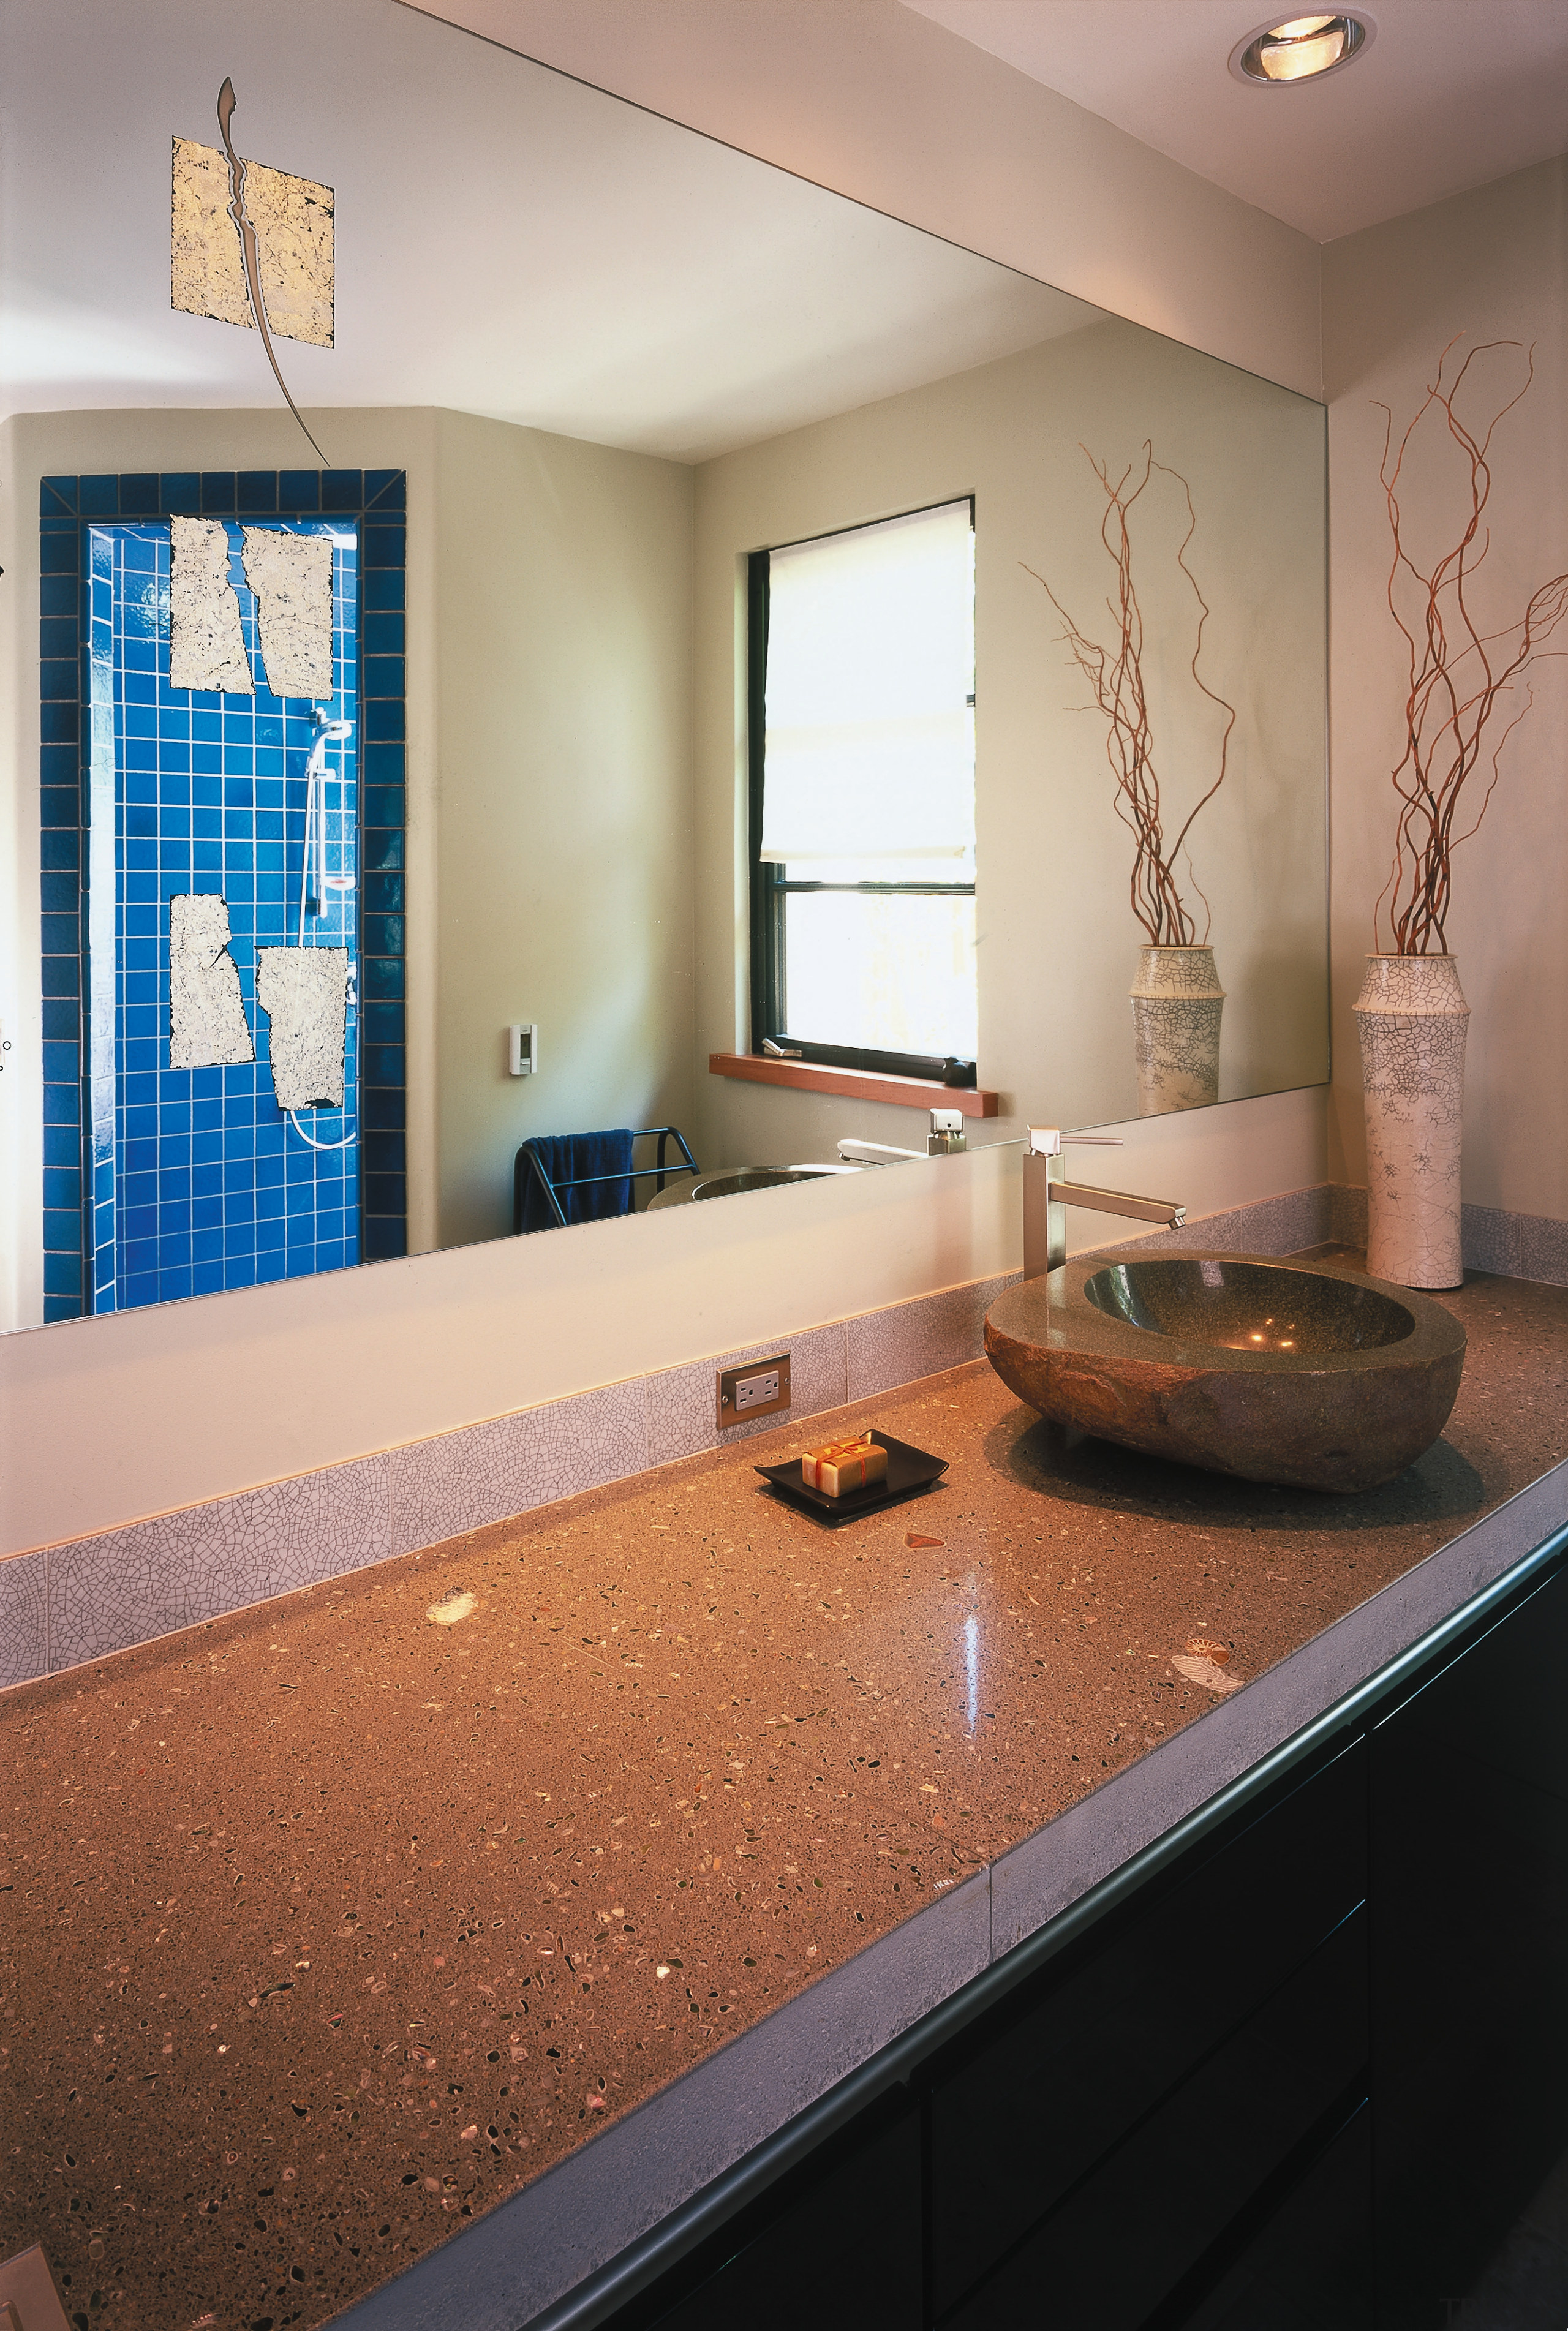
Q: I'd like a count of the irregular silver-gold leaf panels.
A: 6